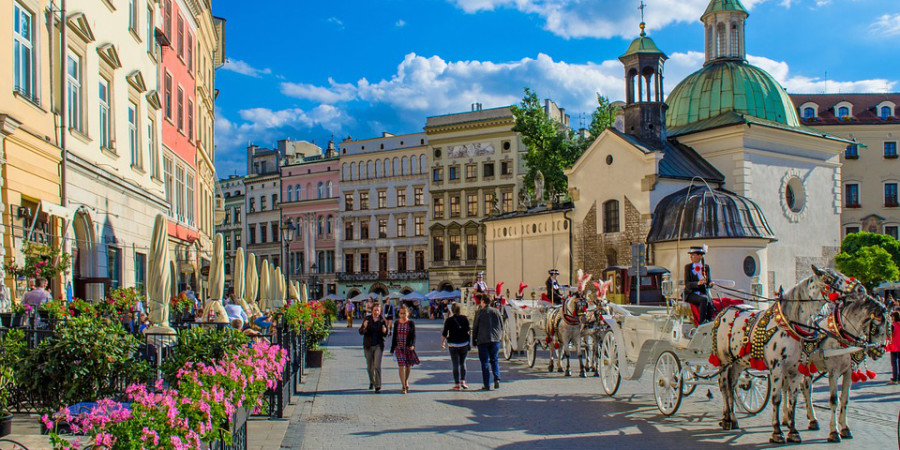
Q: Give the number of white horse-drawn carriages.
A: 3